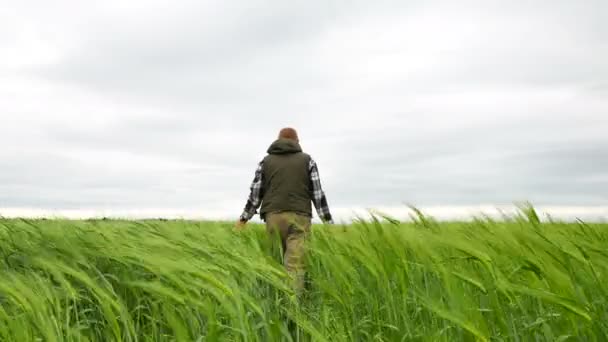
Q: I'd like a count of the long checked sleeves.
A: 2